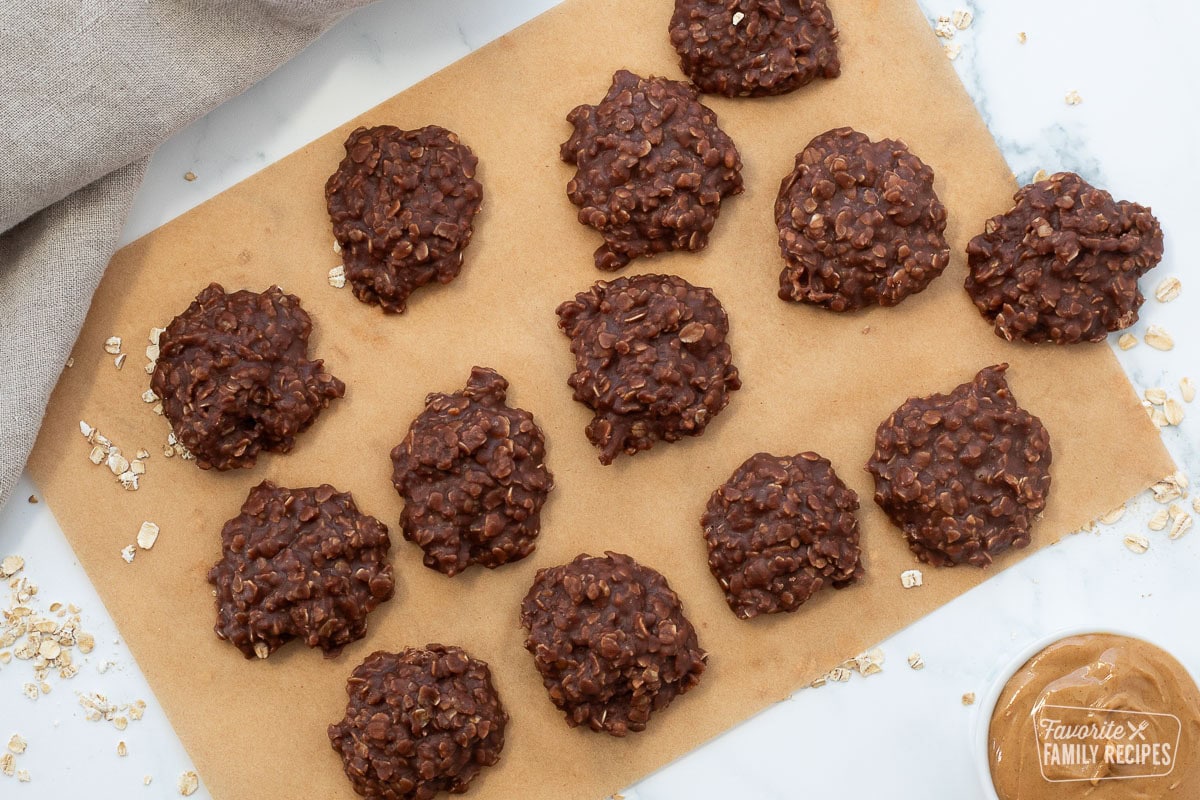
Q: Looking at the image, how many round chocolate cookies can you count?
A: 13